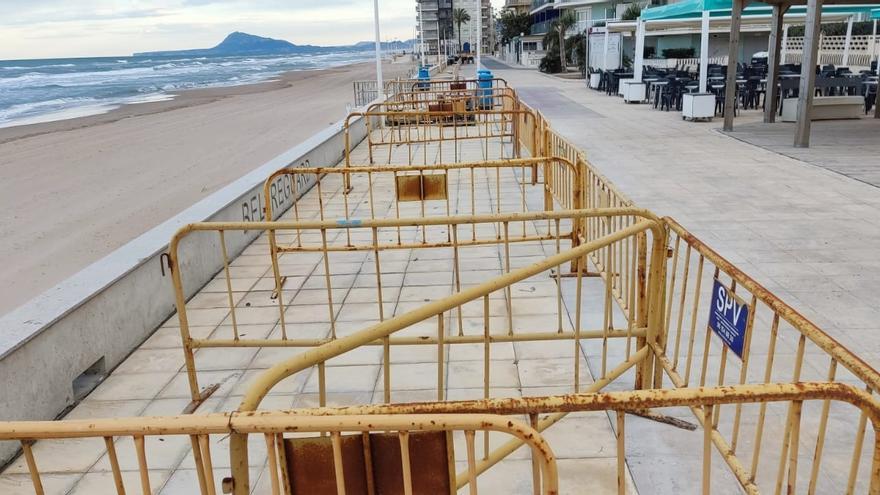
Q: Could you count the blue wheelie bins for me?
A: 2